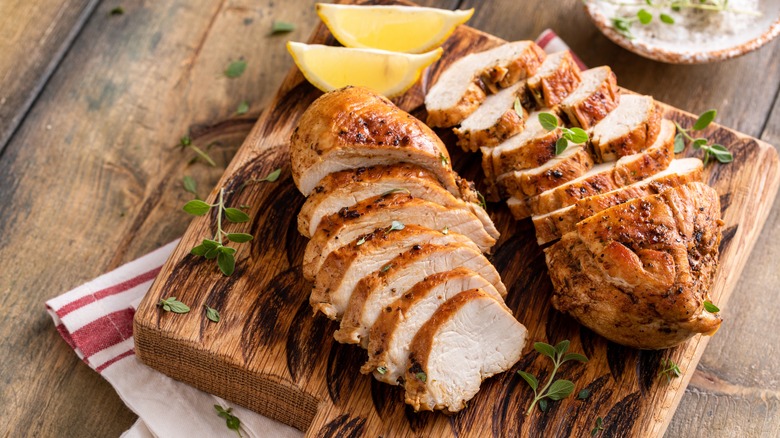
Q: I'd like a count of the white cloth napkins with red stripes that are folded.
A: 1